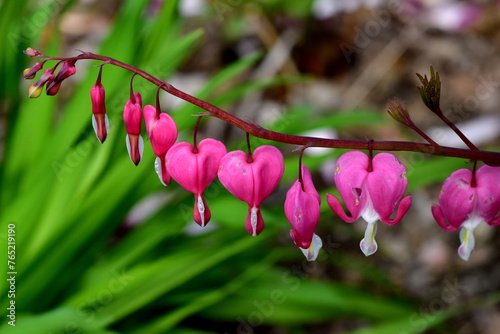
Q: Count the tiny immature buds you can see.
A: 4